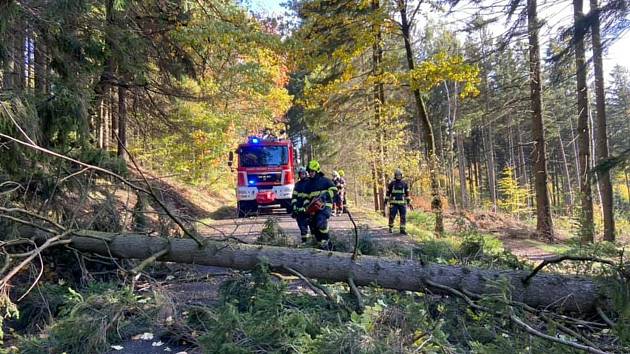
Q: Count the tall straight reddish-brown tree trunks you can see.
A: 3